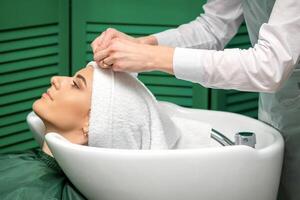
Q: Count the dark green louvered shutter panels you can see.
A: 3